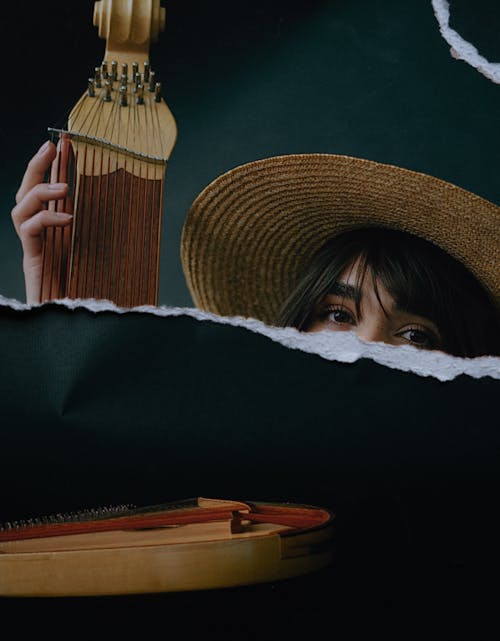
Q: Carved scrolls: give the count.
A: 1